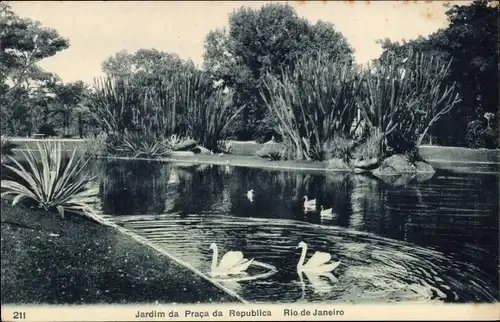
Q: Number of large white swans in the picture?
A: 2